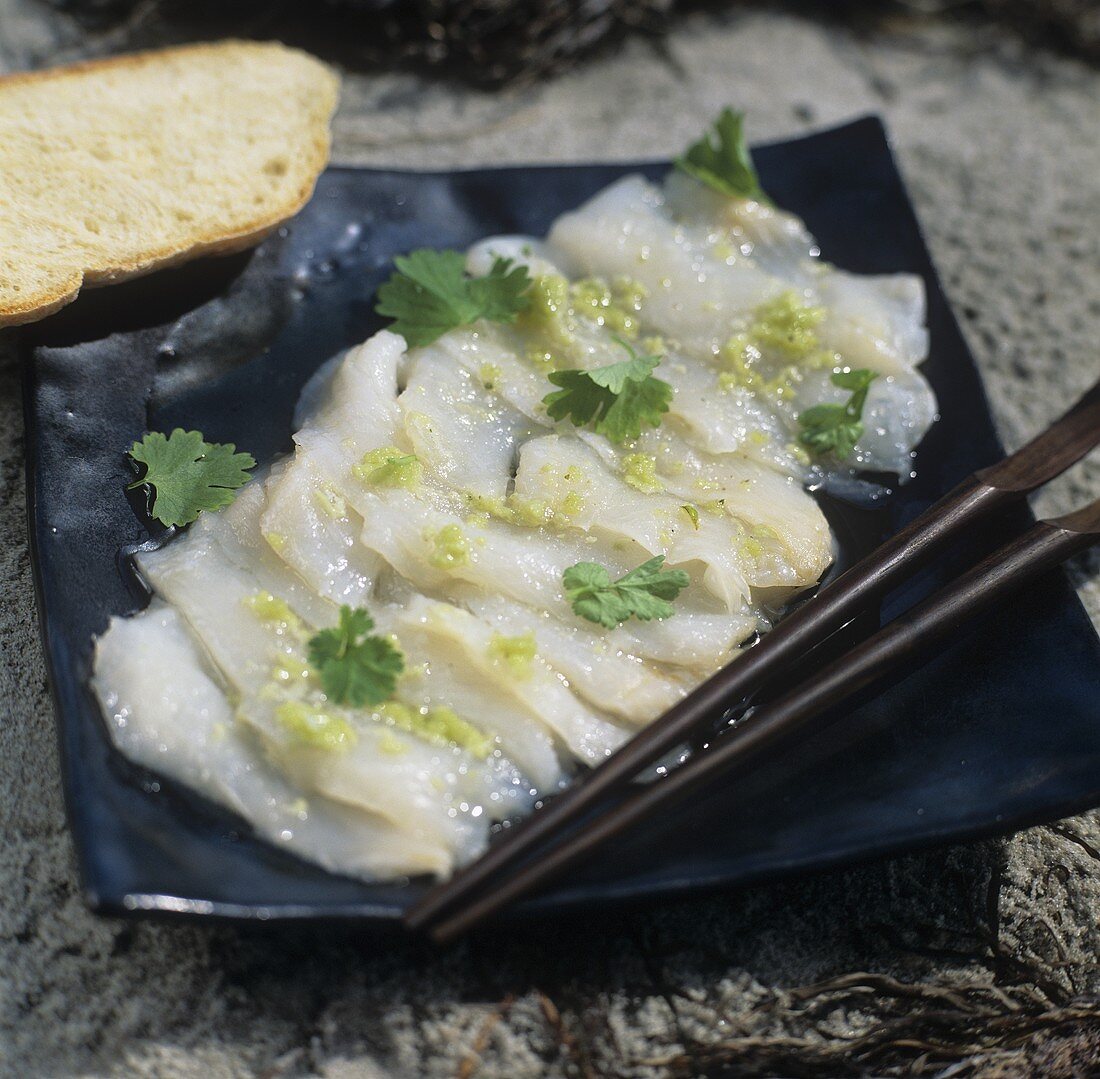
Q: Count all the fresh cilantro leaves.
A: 7